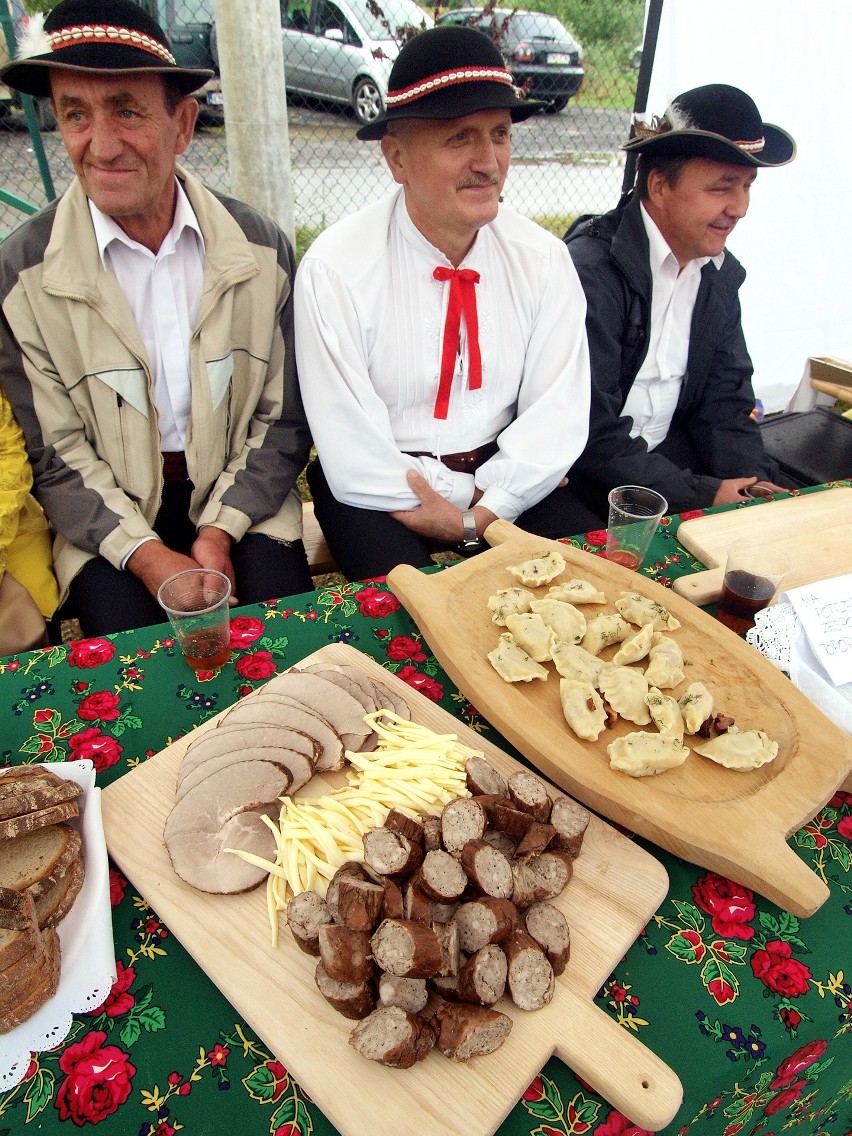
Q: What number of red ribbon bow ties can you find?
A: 1